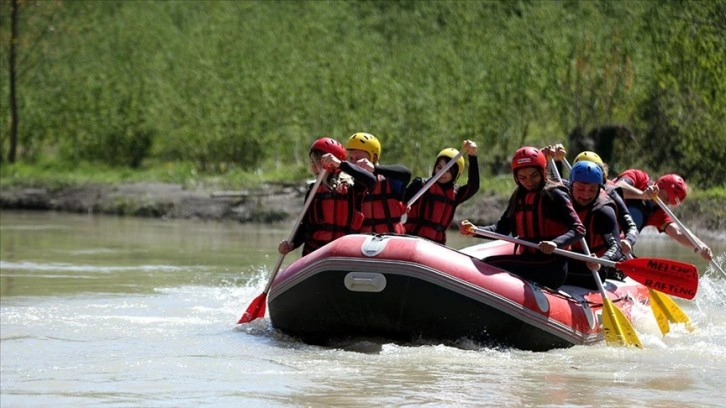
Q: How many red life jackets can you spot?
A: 6